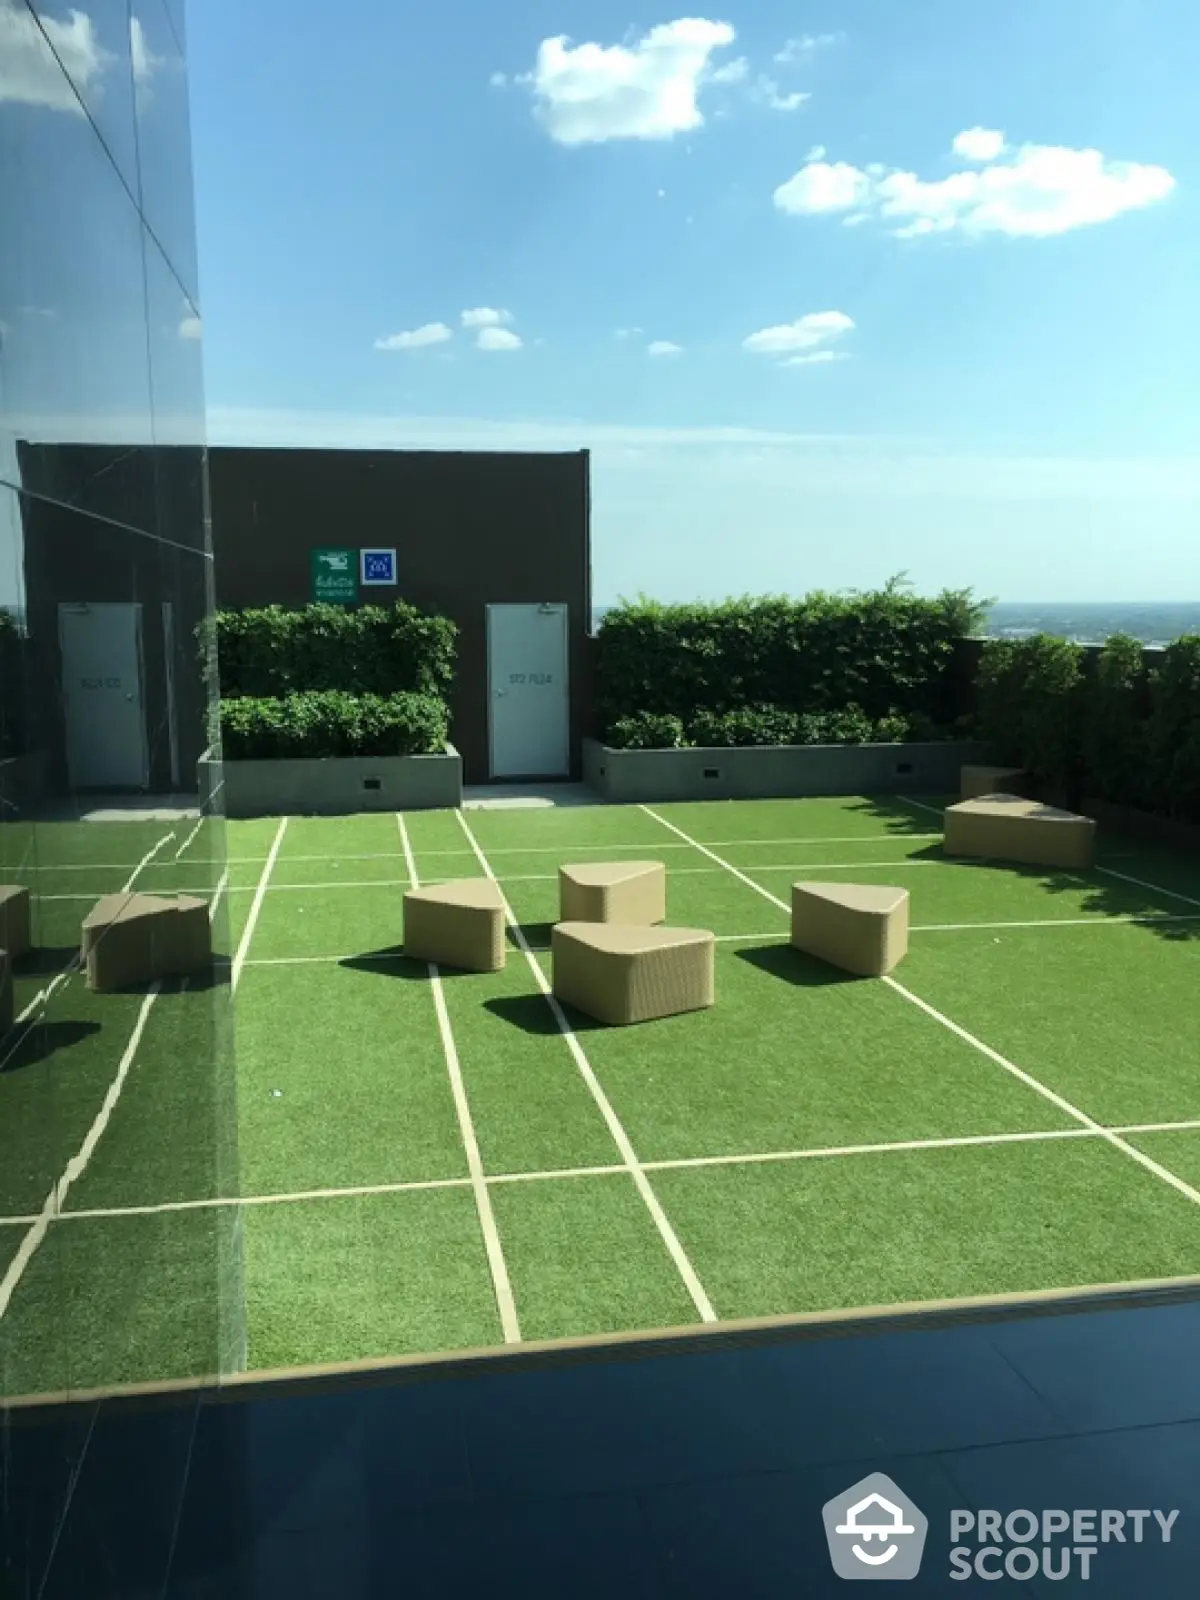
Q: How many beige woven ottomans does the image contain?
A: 6